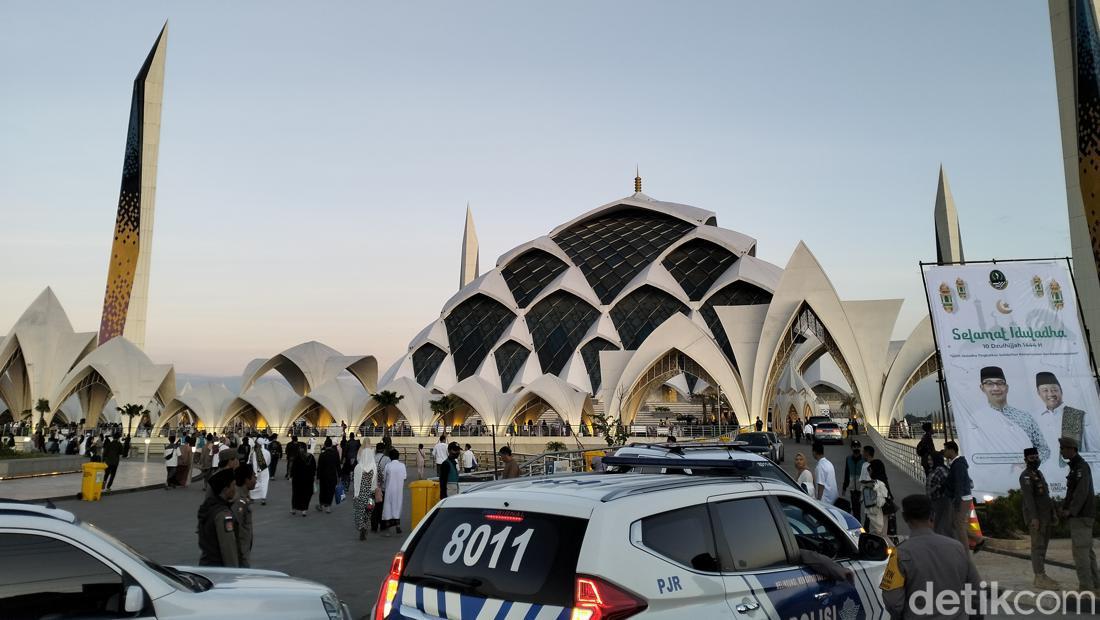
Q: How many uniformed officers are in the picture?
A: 6